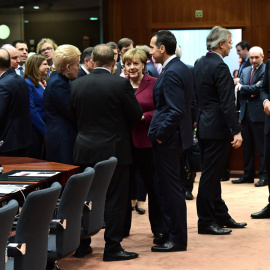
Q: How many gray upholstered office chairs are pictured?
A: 4